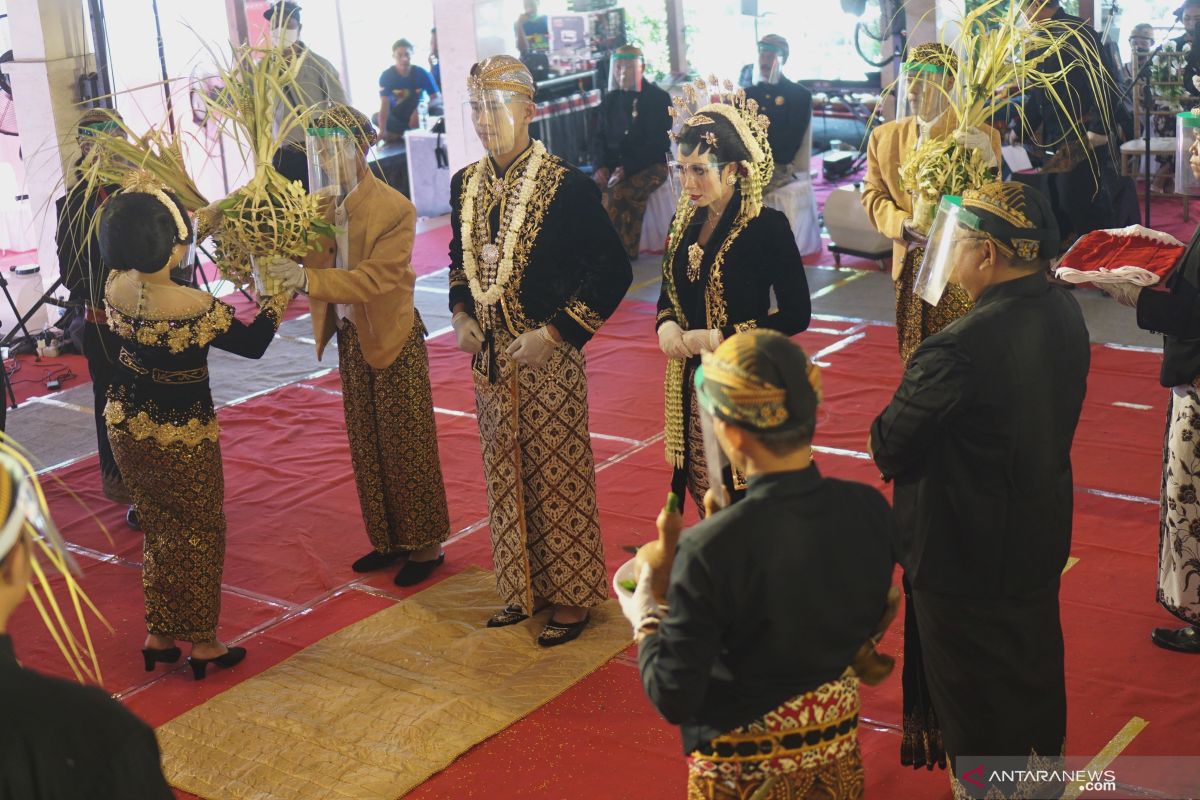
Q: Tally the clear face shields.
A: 12